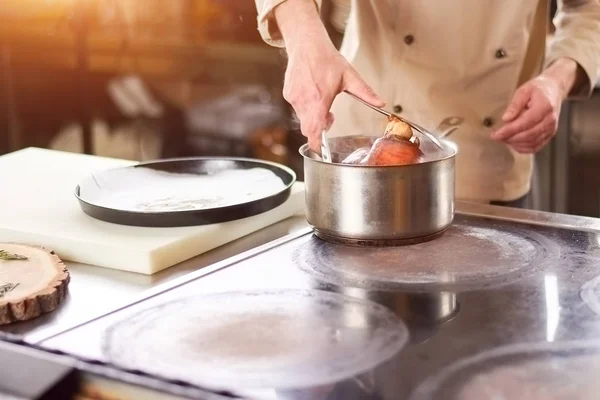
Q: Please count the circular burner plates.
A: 4